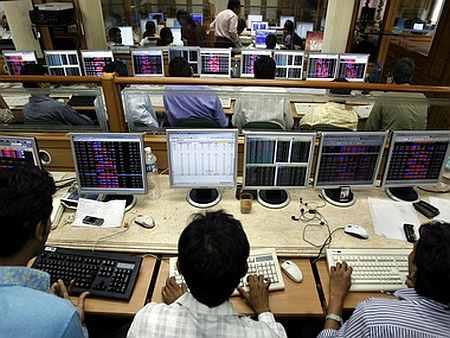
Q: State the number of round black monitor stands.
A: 5